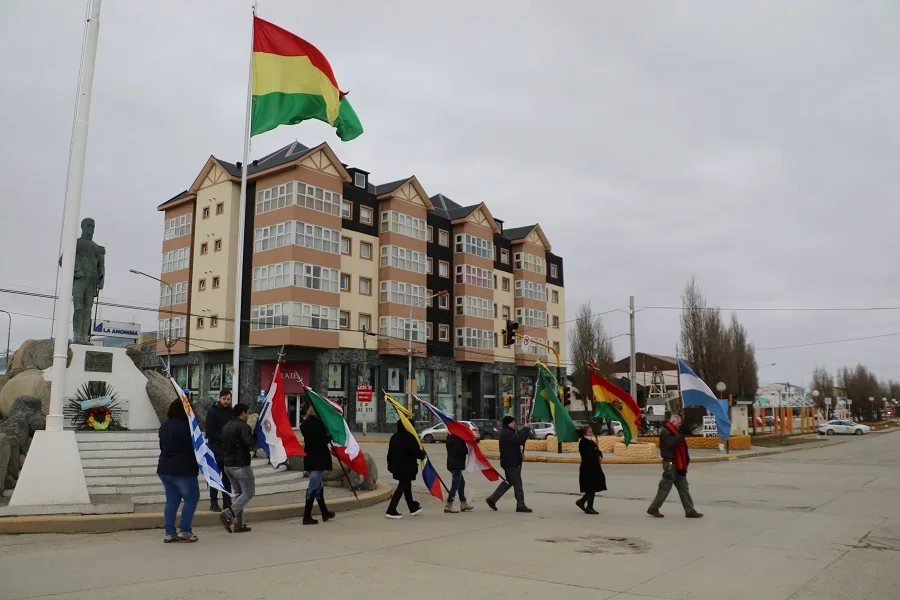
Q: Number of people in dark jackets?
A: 9